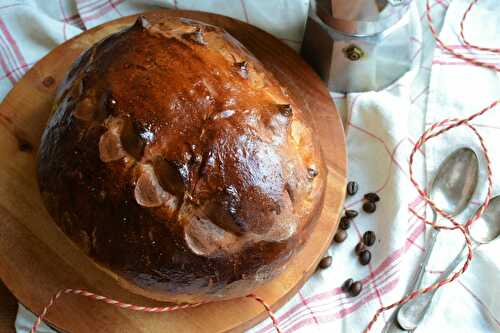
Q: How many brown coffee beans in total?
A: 12